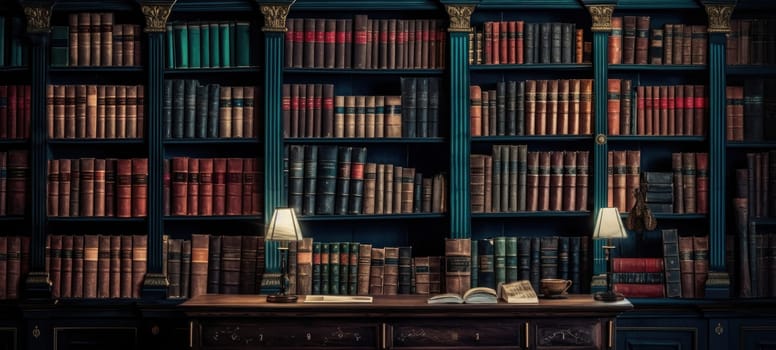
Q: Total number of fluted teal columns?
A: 6